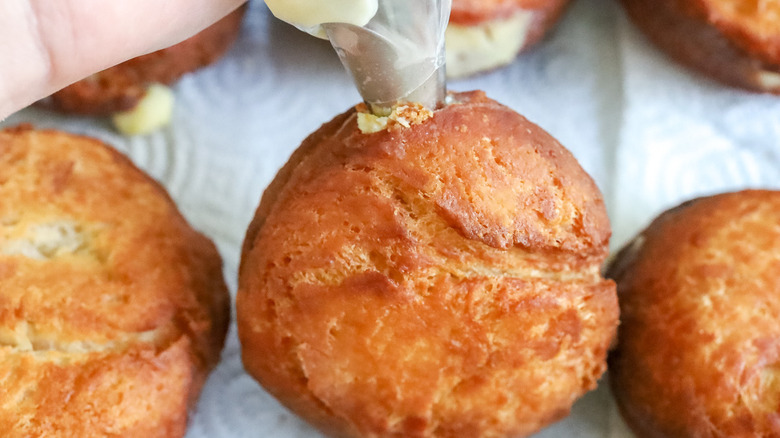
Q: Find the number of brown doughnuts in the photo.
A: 6